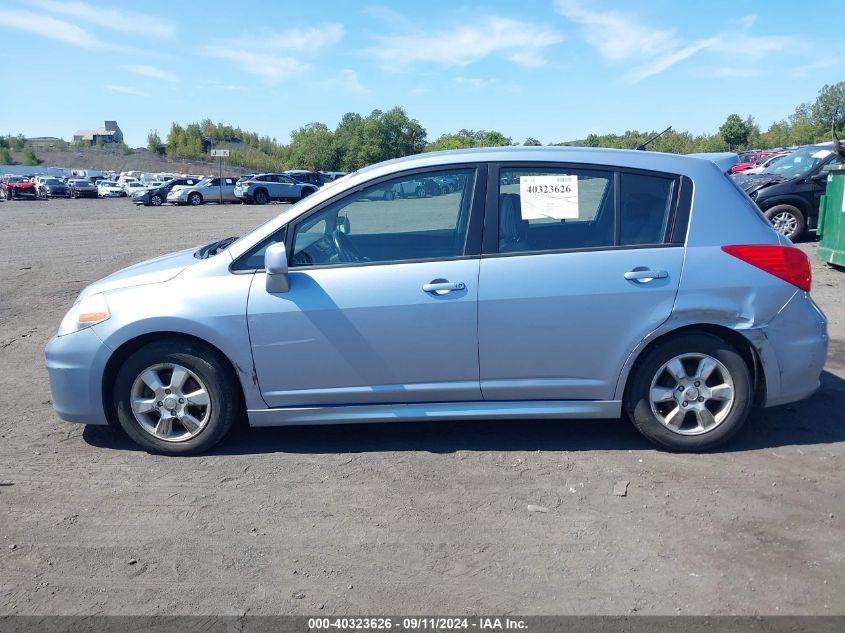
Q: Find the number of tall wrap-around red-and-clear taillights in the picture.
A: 1